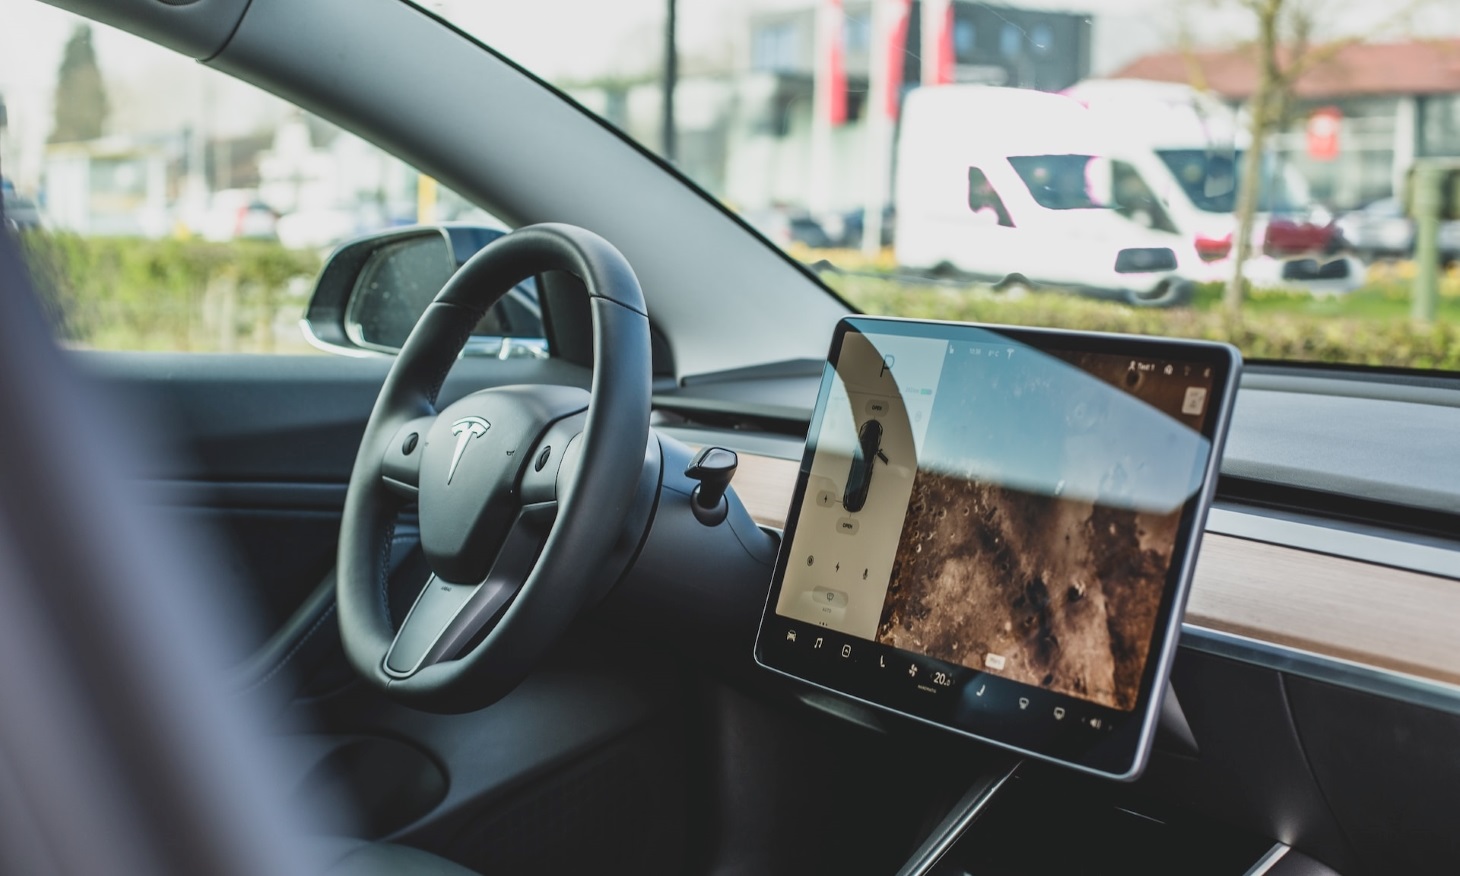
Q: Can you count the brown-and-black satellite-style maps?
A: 1